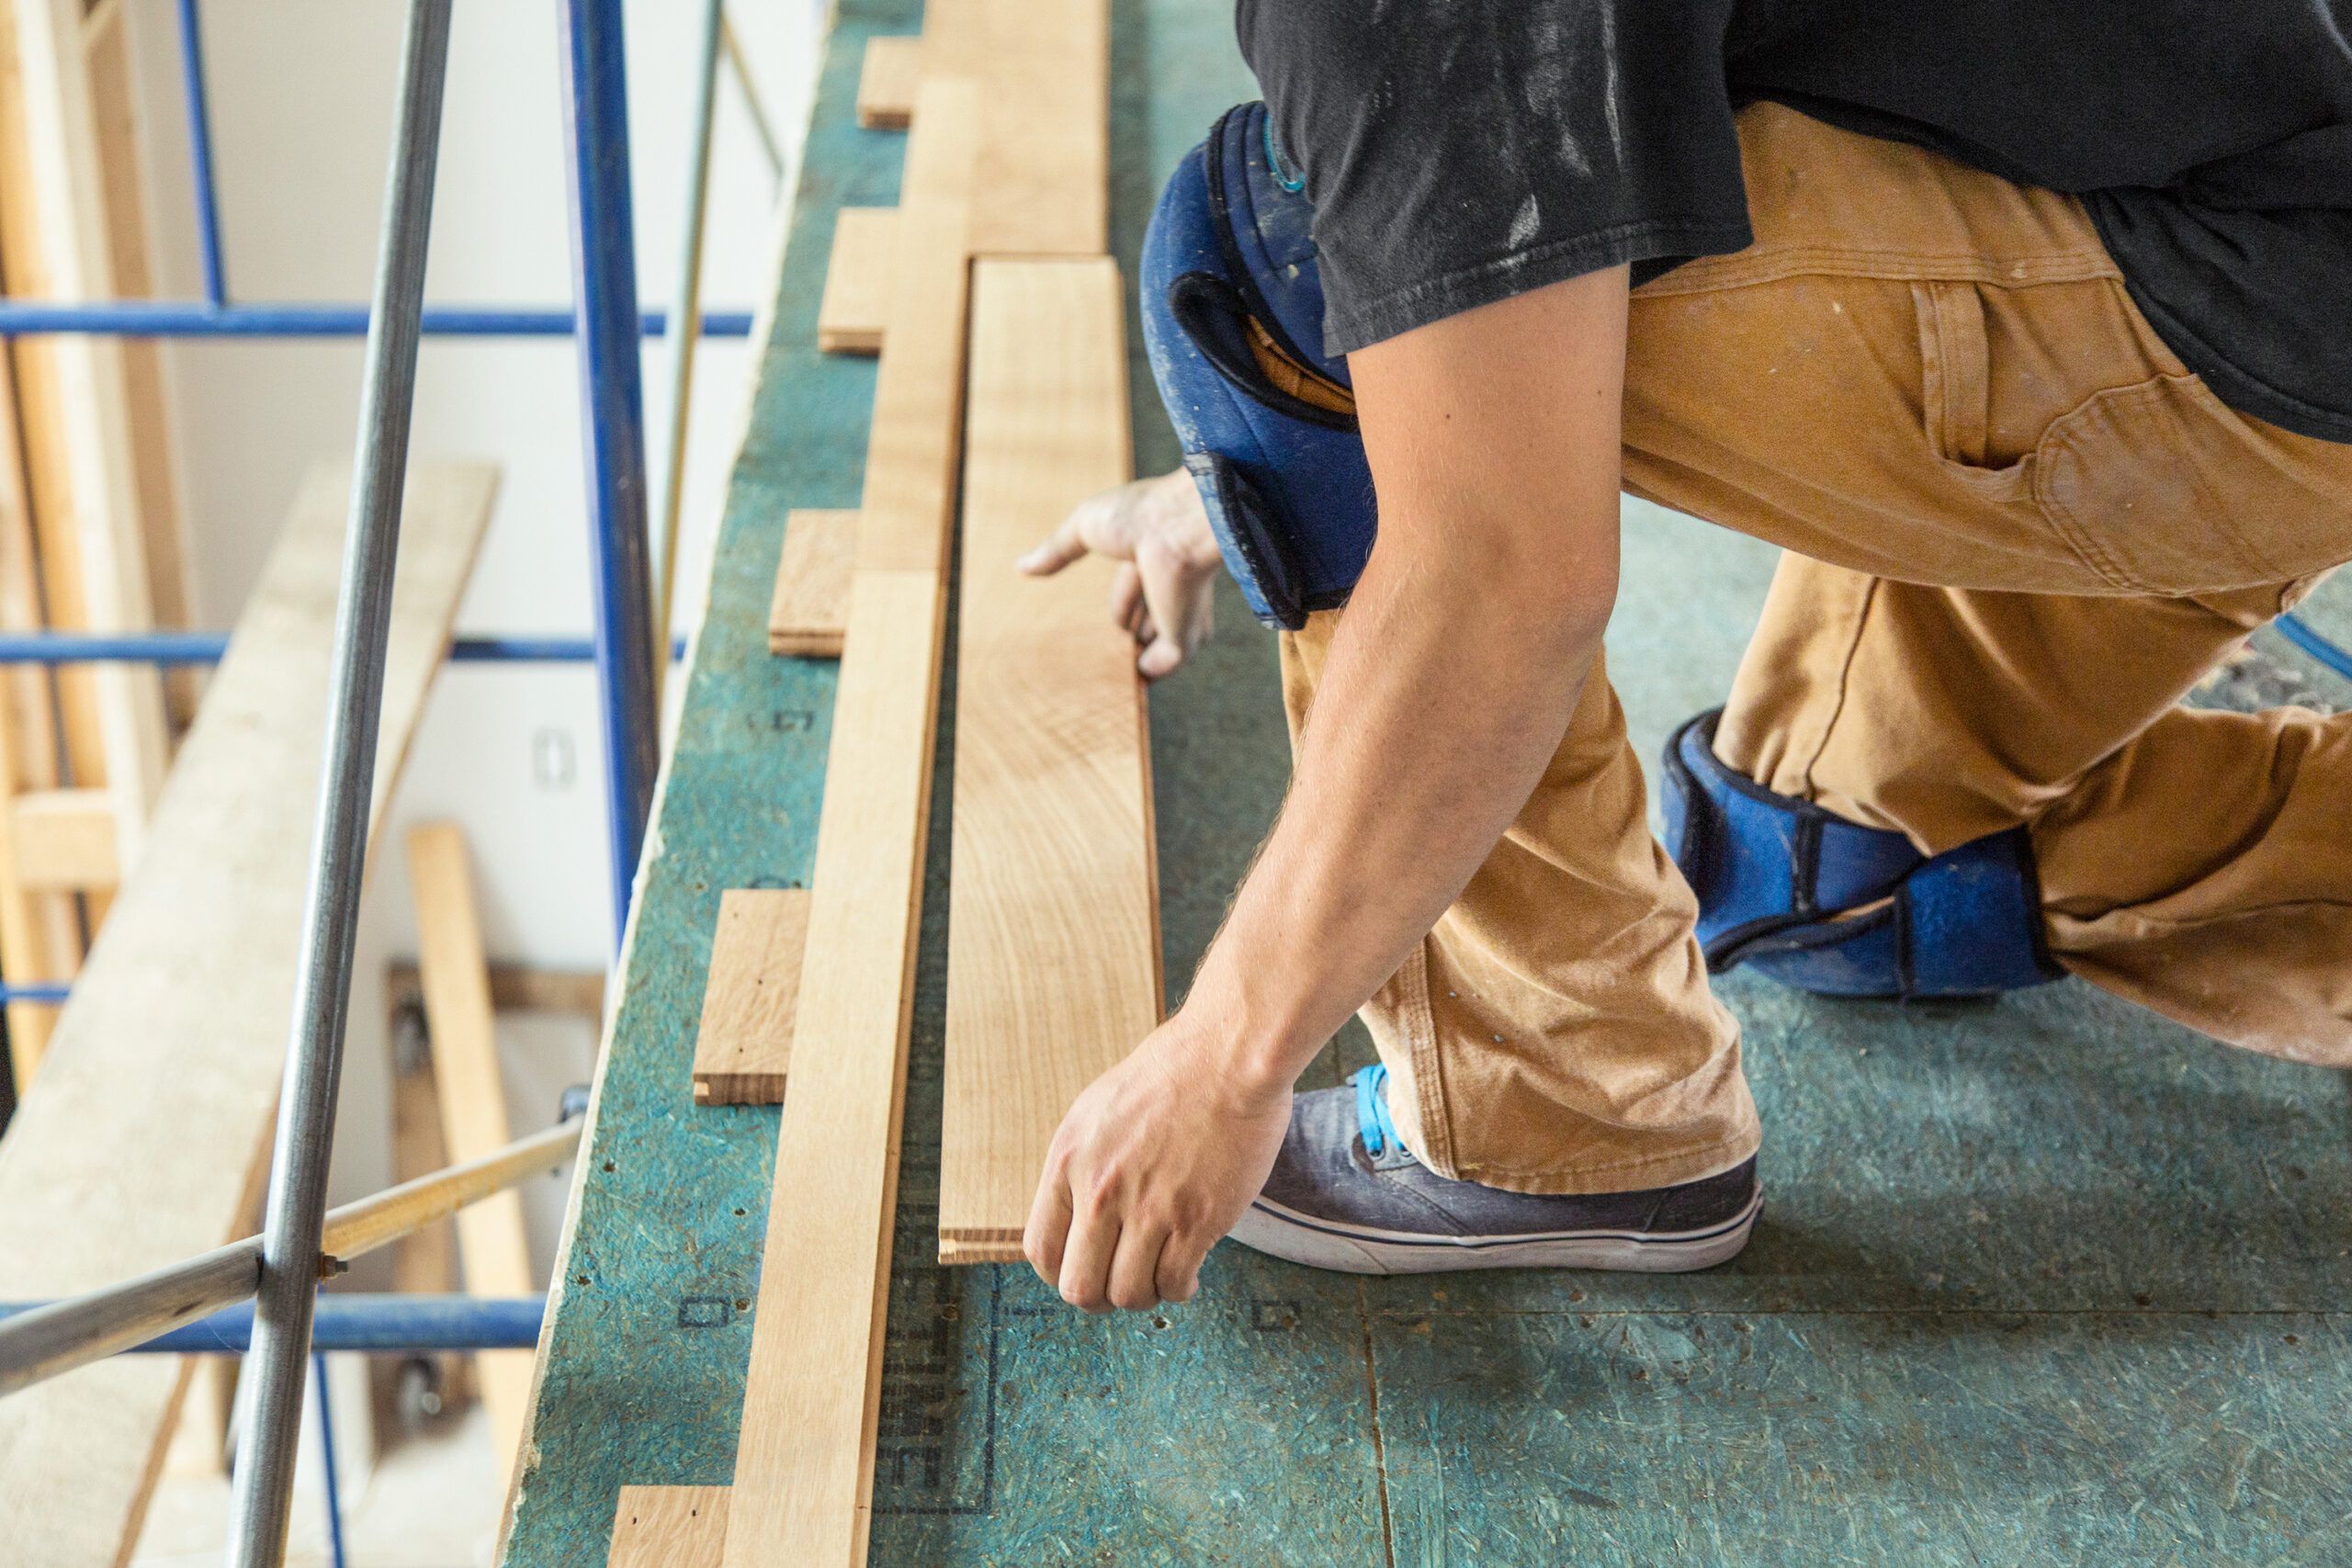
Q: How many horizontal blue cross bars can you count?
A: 4